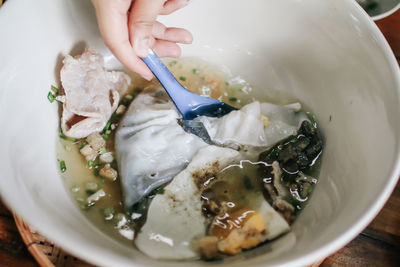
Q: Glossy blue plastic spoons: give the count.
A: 1